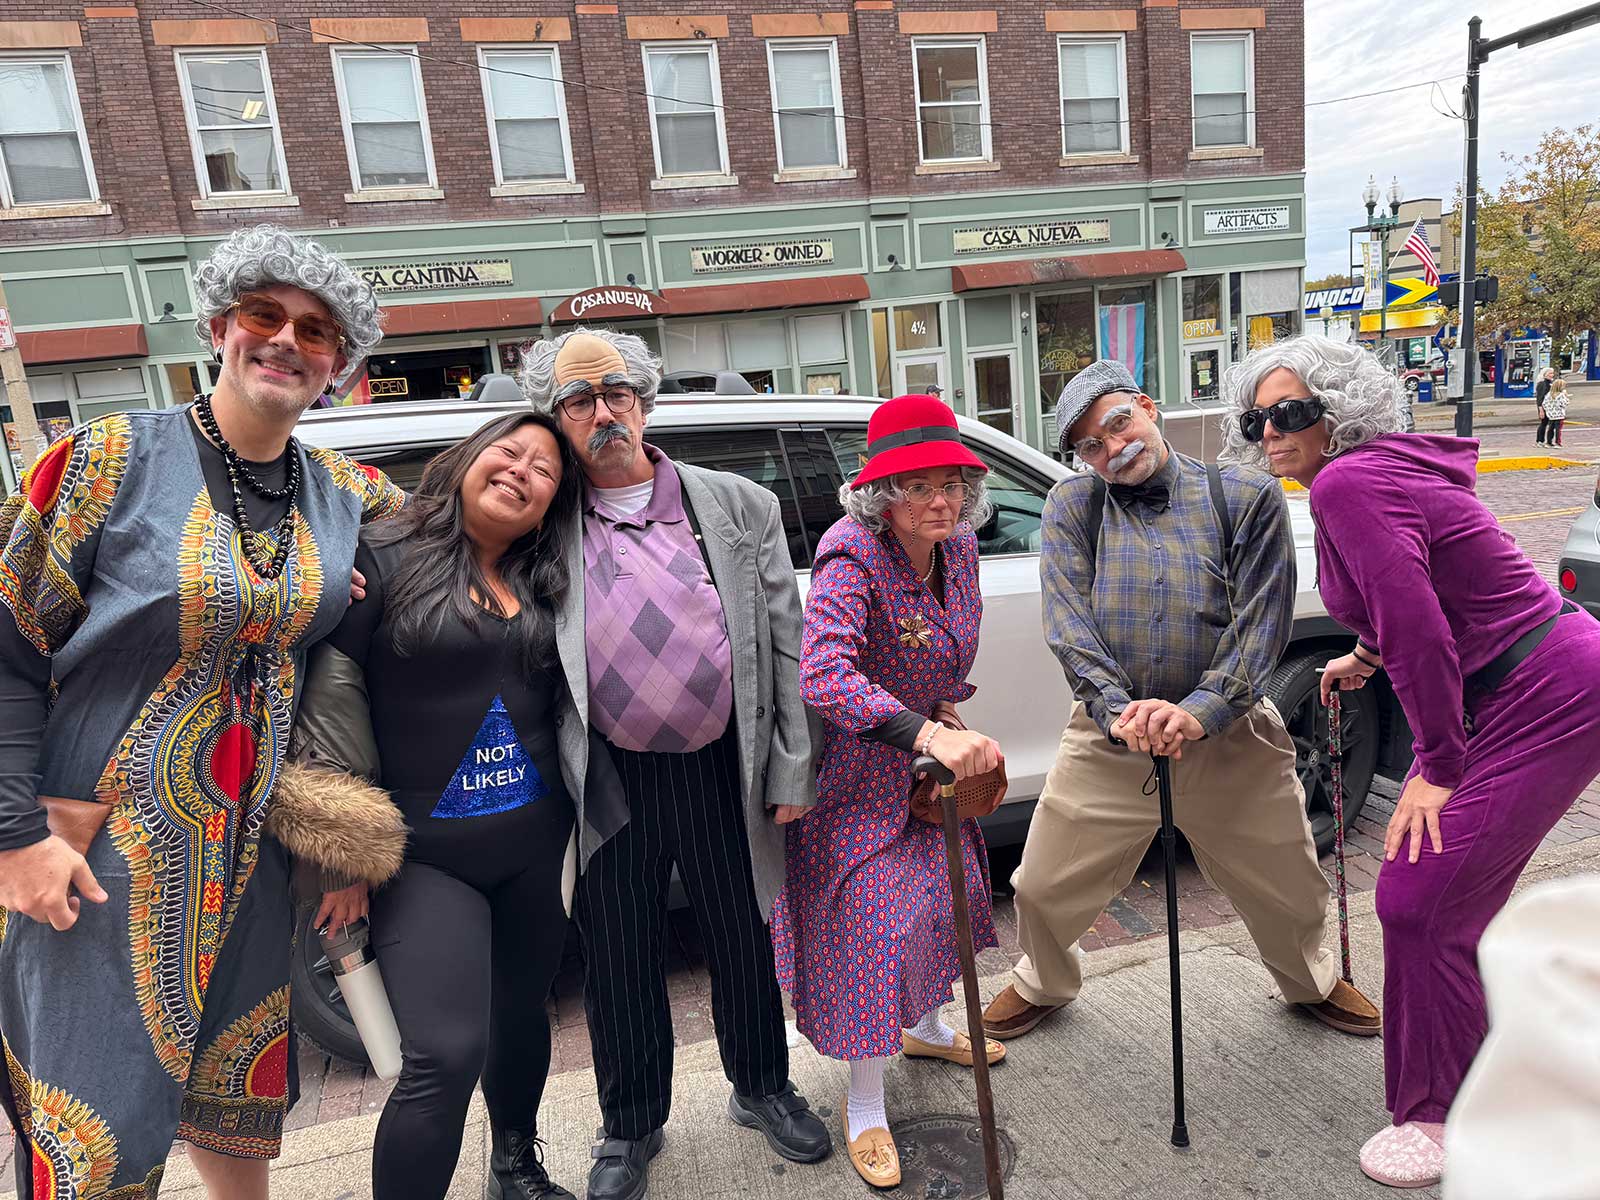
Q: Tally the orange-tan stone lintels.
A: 9